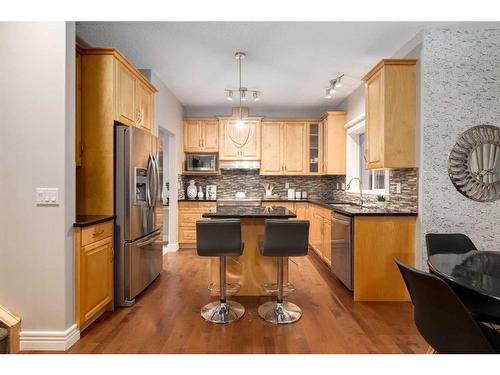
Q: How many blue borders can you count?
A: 0